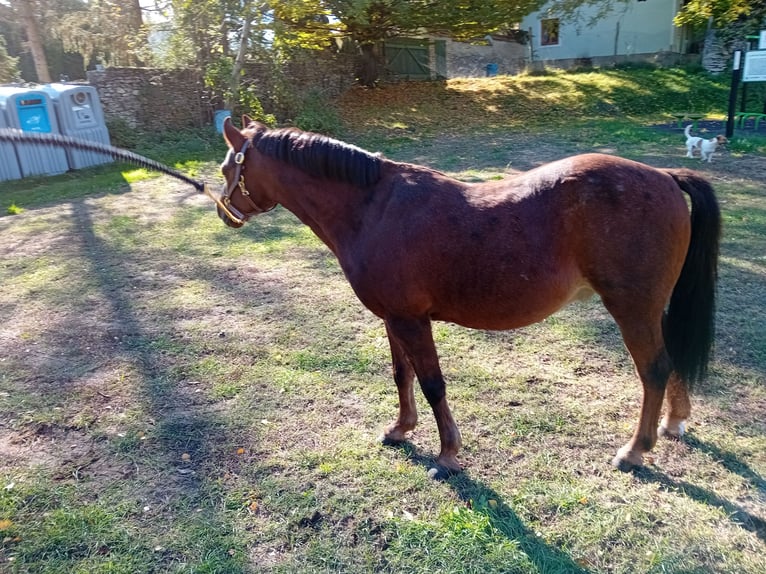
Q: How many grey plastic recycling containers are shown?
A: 3